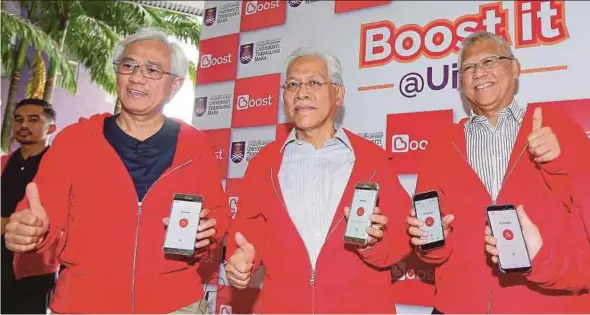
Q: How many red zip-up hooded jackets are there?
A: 3